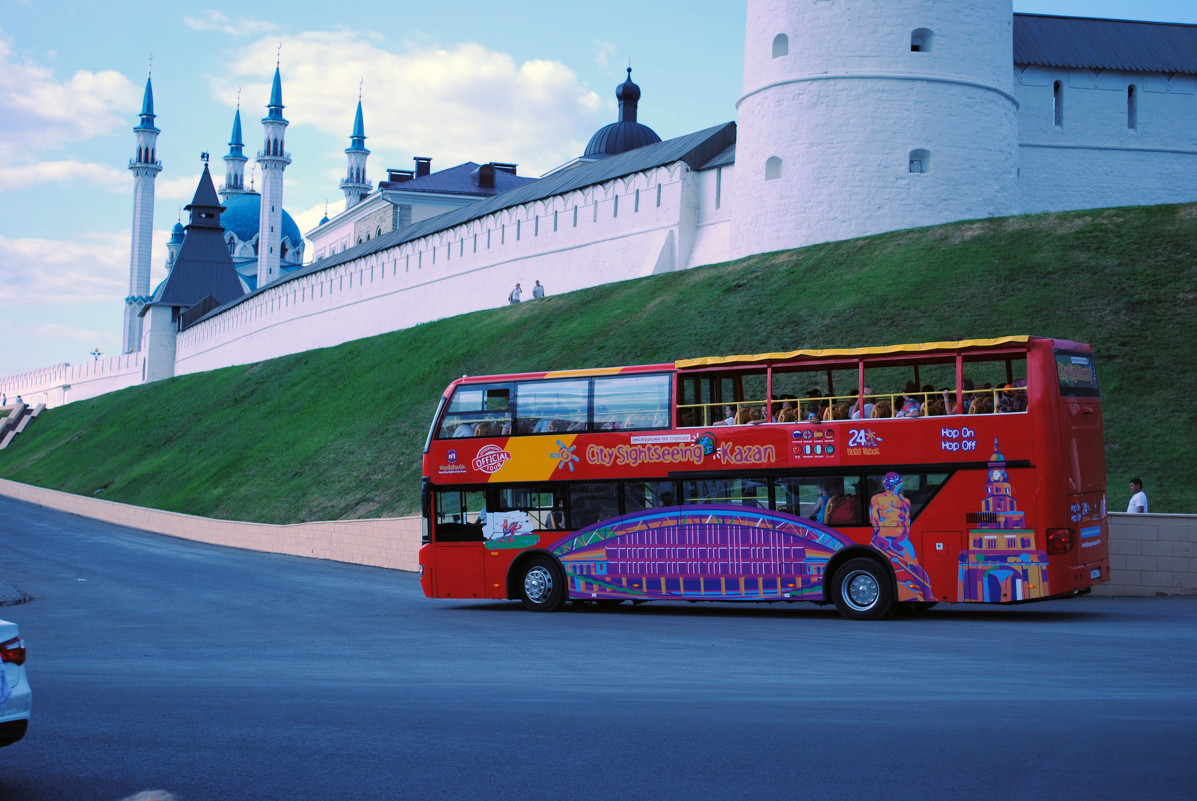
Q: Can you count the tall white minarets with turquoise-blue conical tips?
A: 4